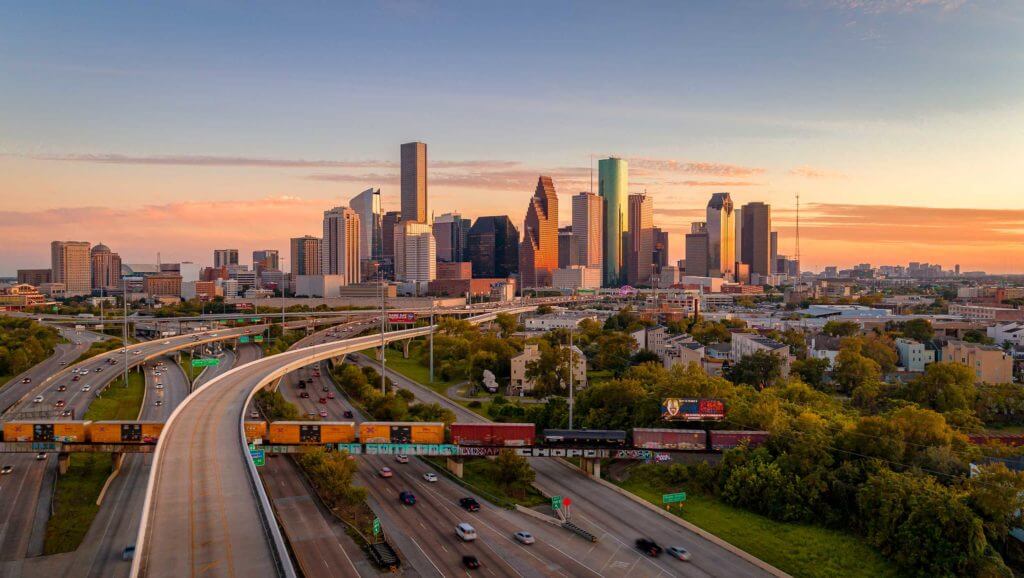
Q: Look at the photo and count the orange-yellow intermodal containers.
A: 5